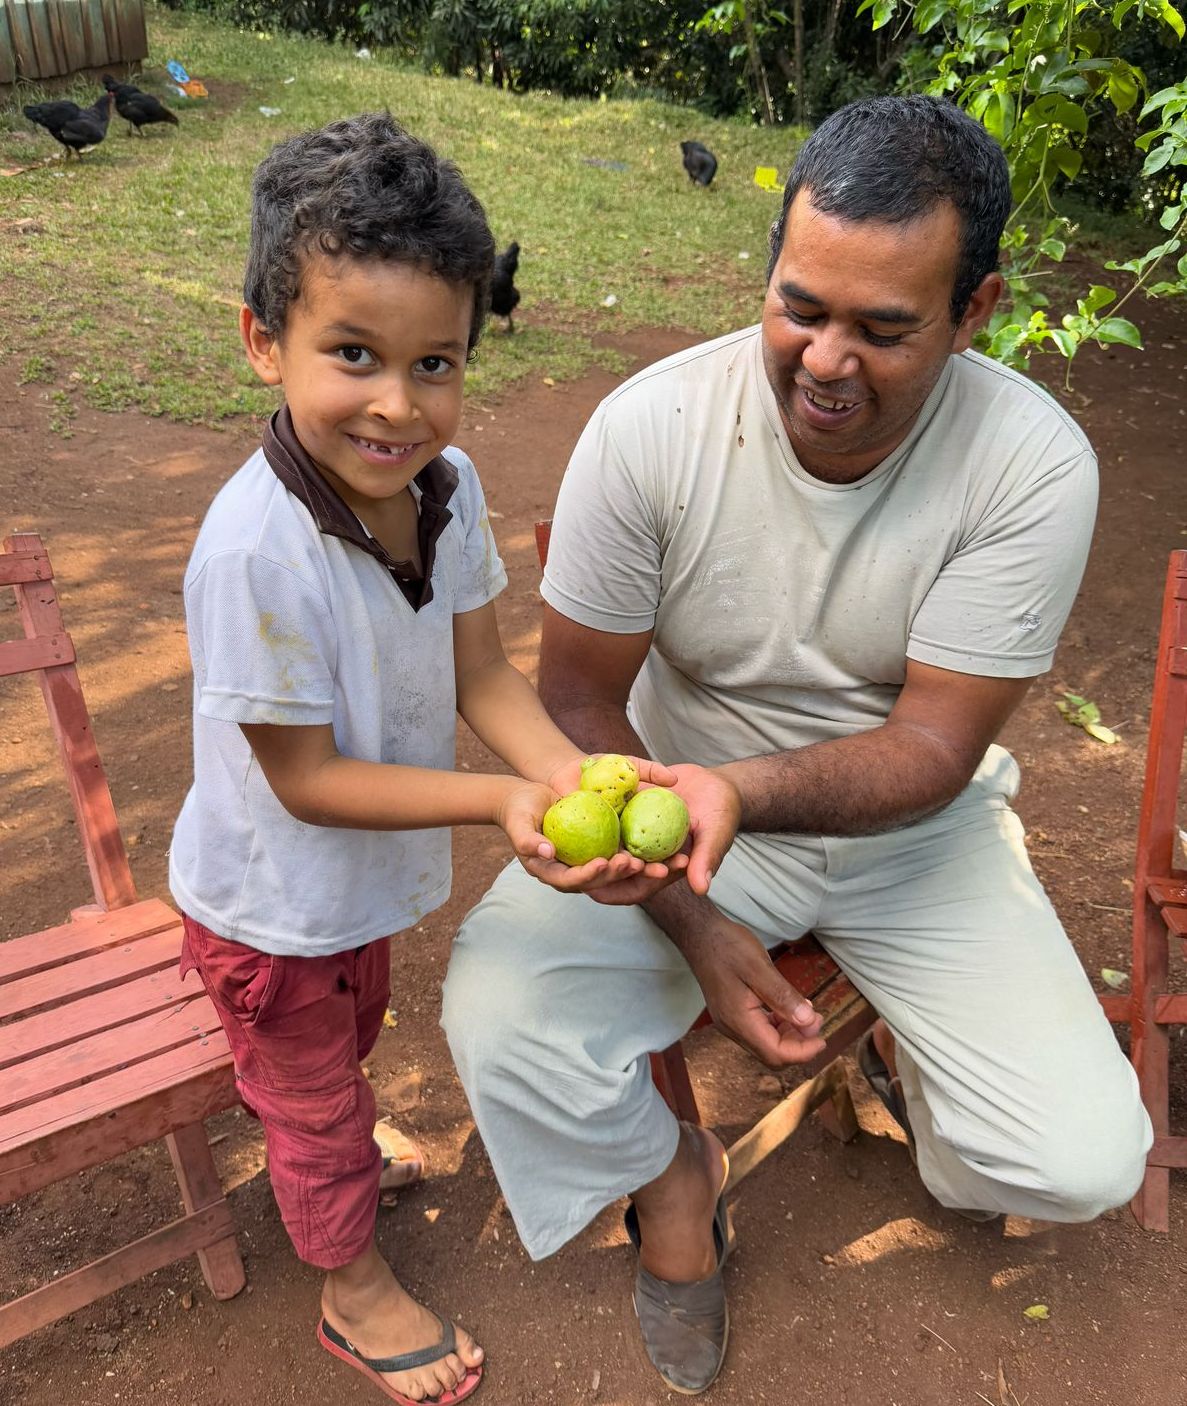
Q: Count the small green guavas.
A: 3